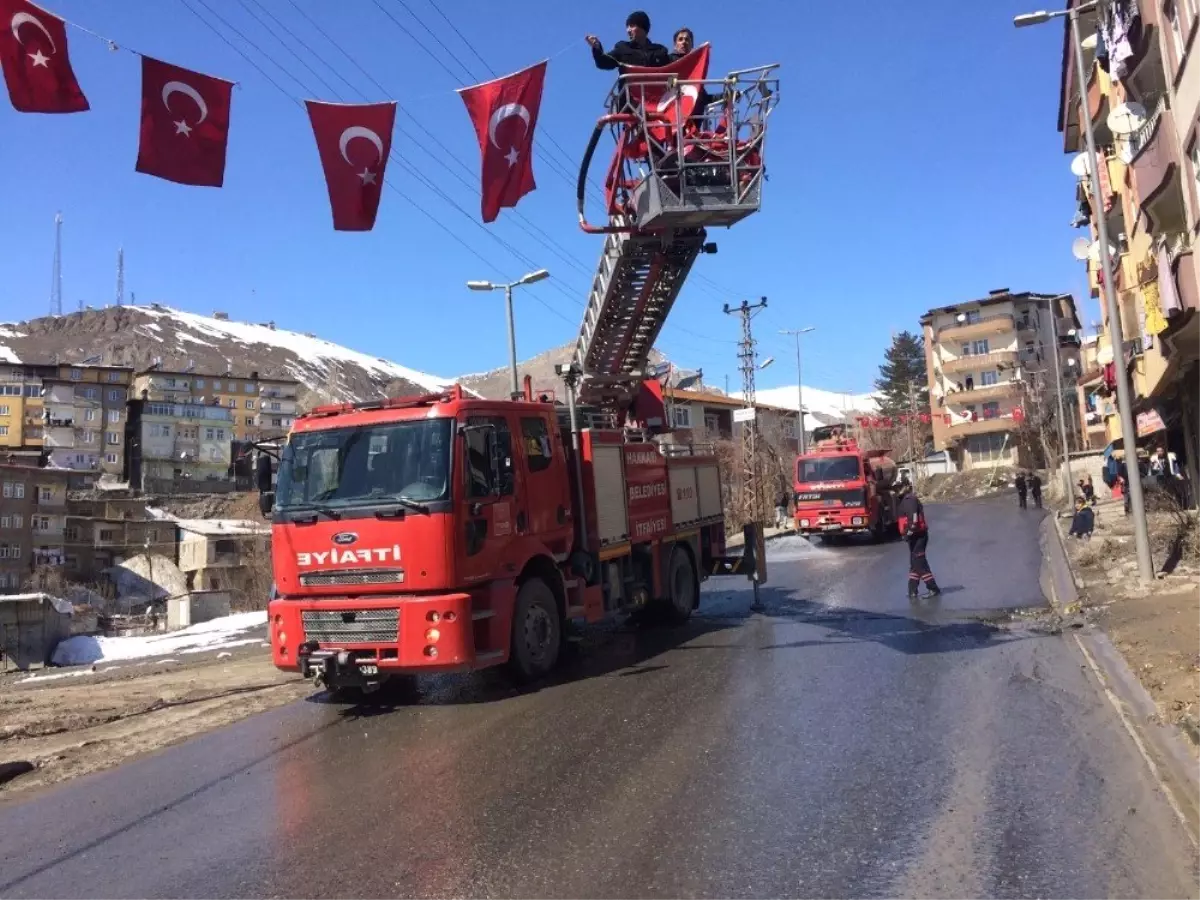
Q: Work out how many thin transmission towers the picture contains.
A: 2